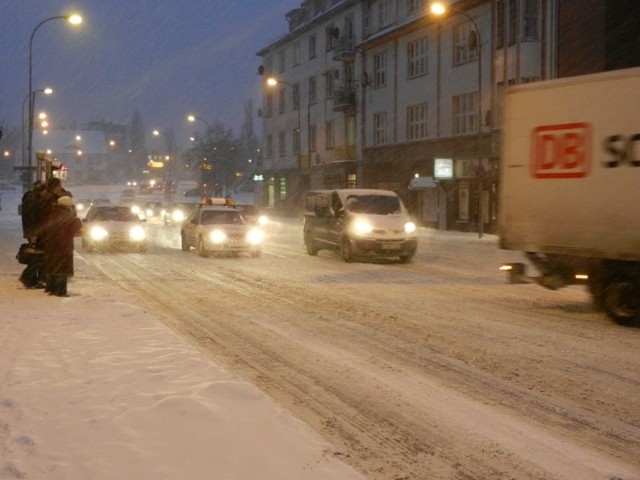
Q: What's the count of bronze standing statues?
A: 0